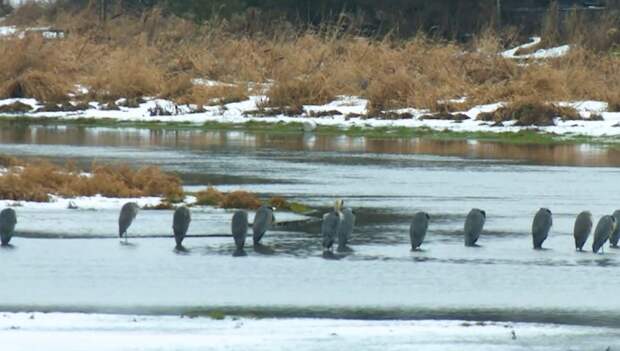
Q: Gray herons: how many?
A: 13